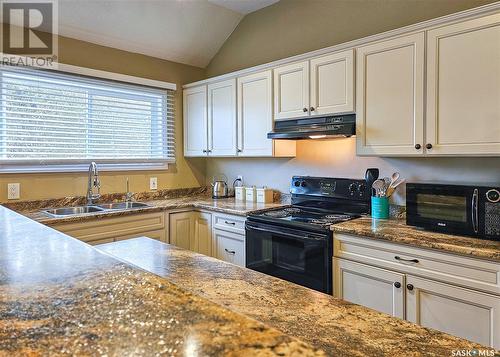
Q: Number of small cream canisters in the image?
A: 3